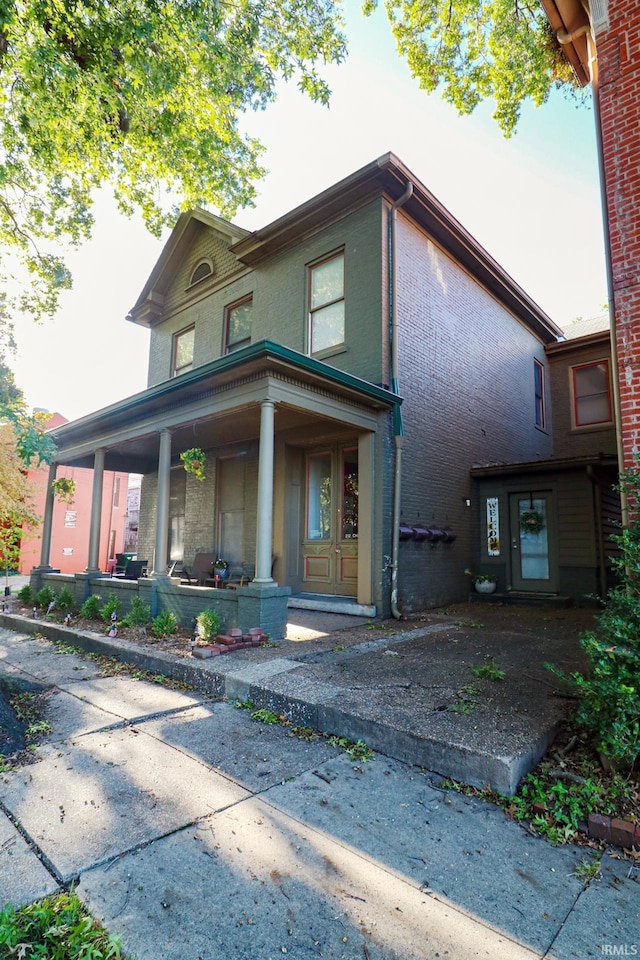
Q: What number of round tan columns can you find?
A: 4